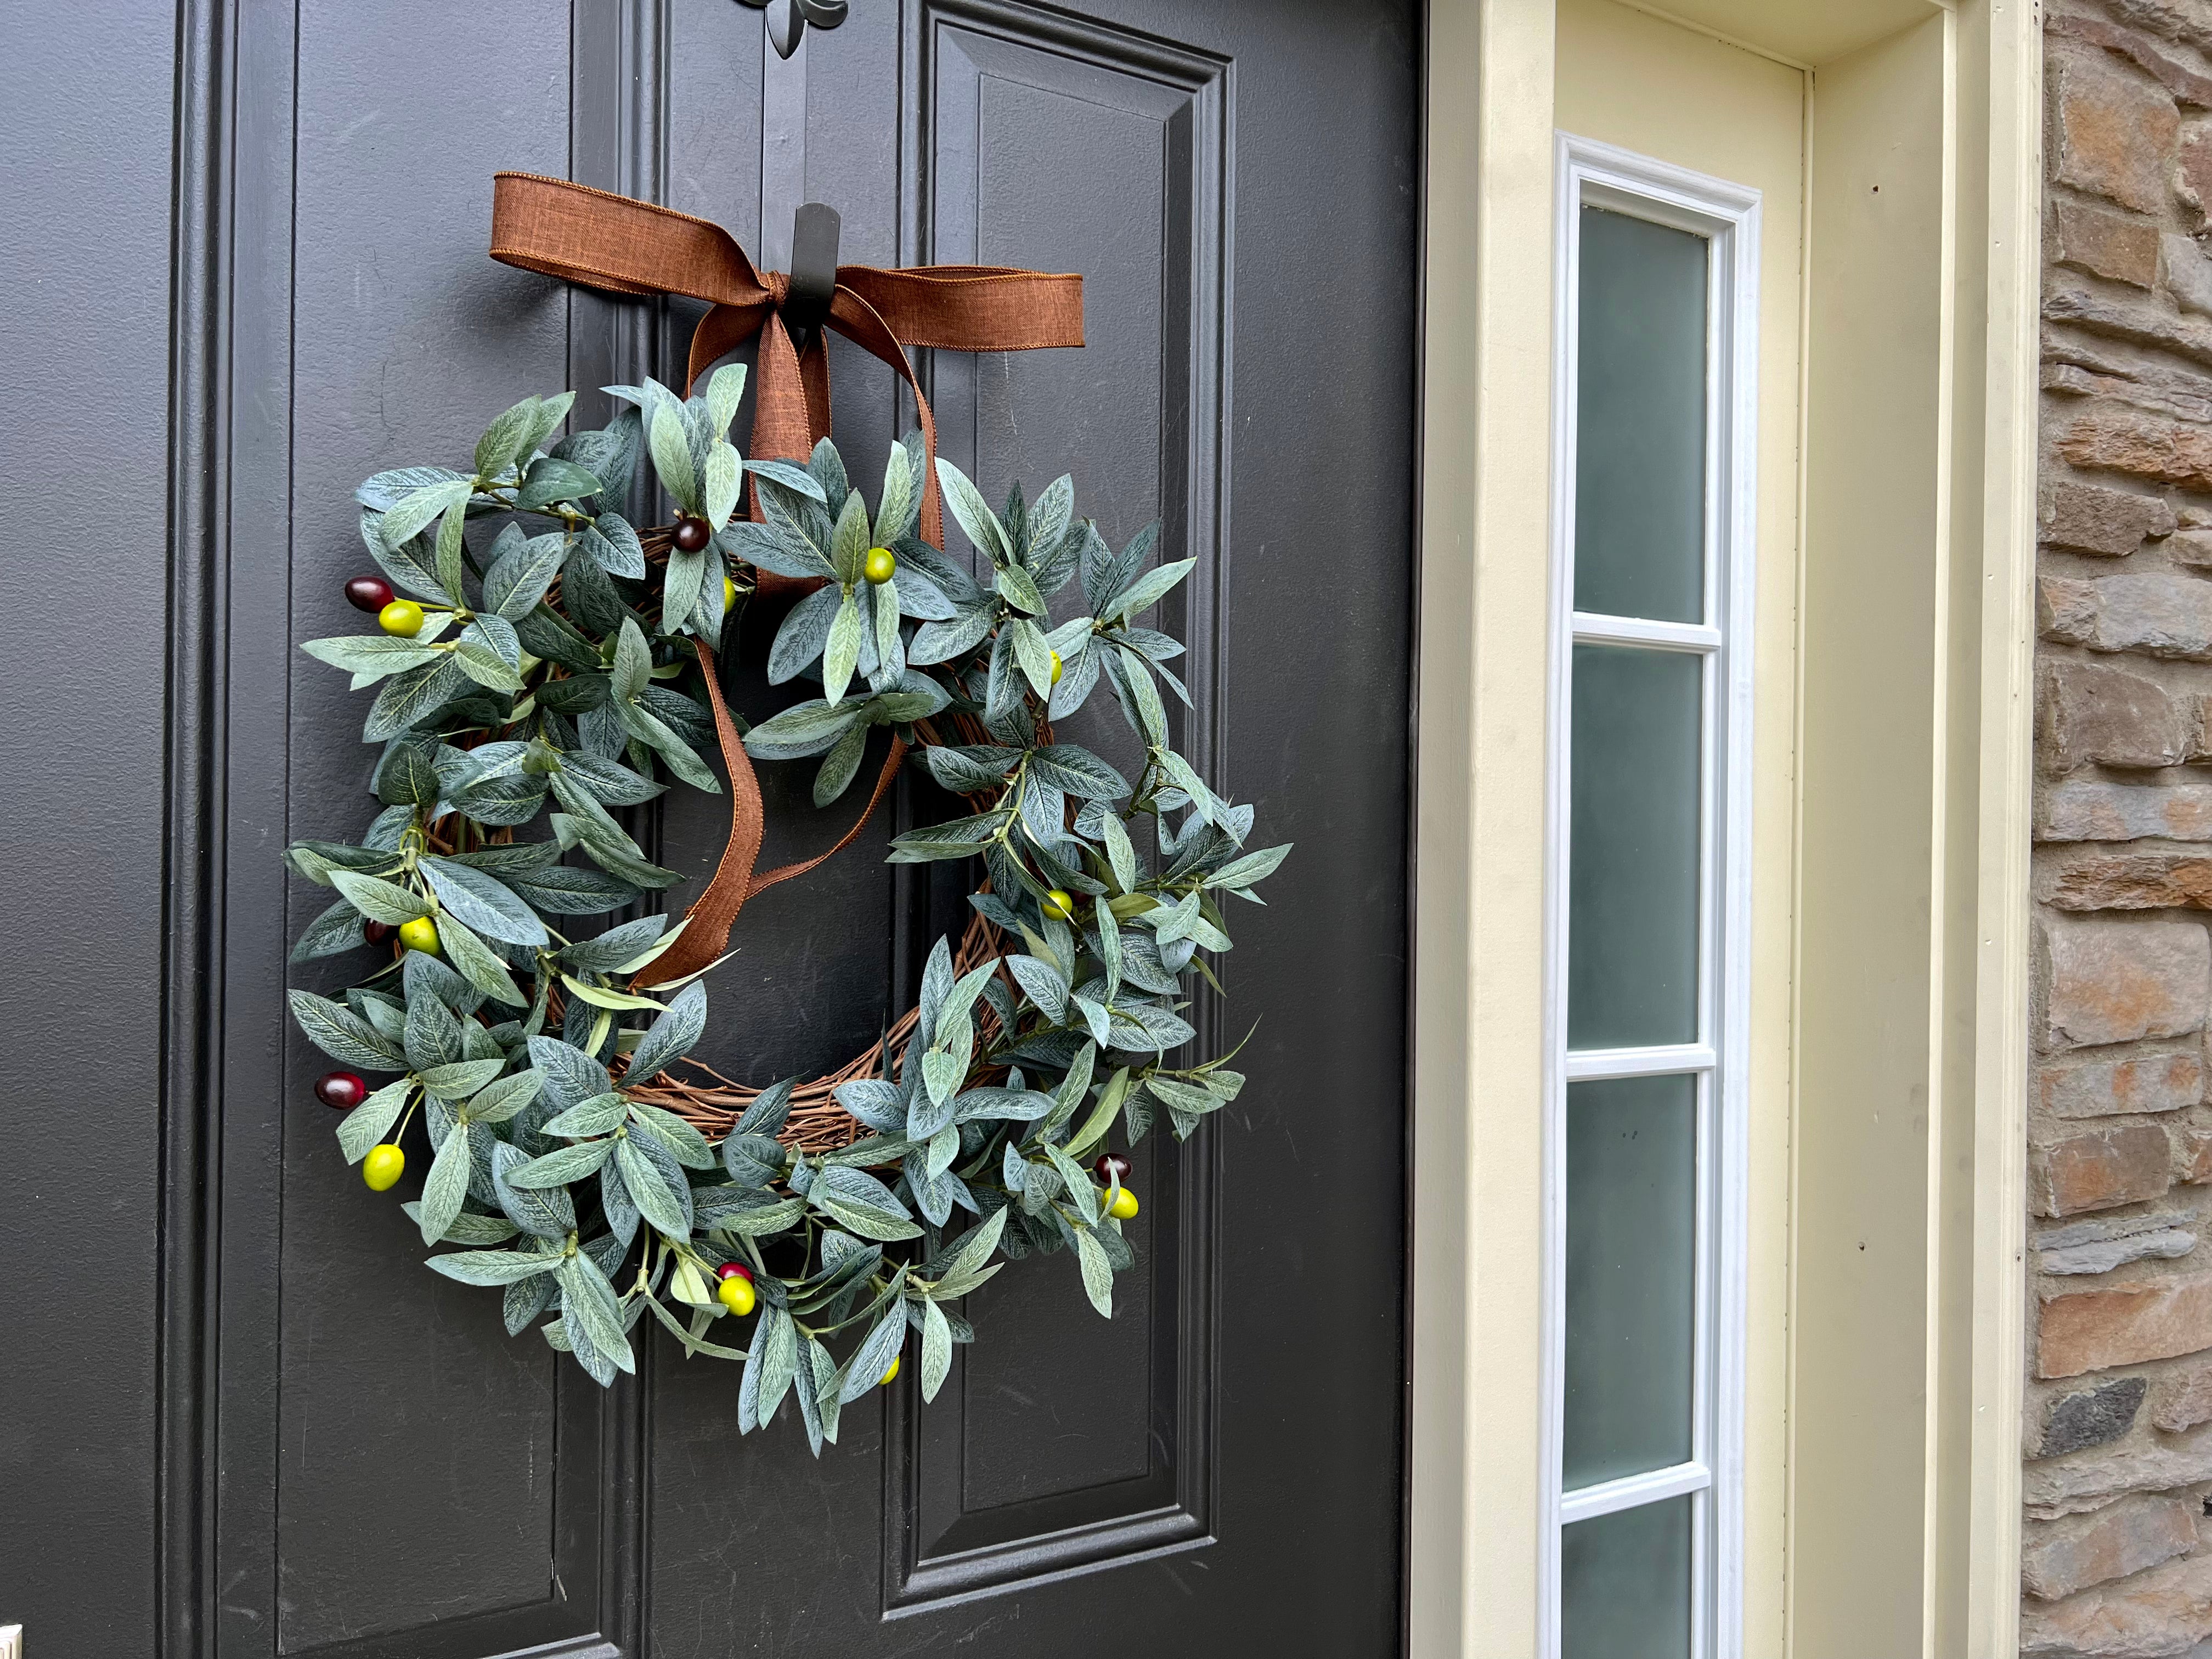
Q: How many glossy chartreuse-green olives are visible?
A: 10